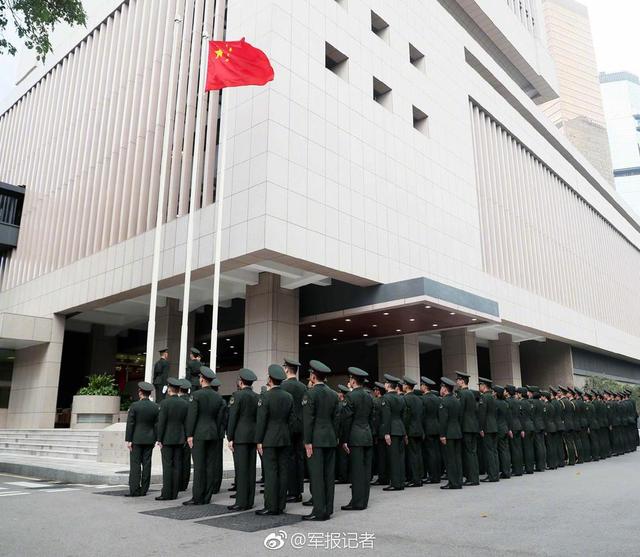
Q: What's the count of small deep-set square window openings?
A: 5